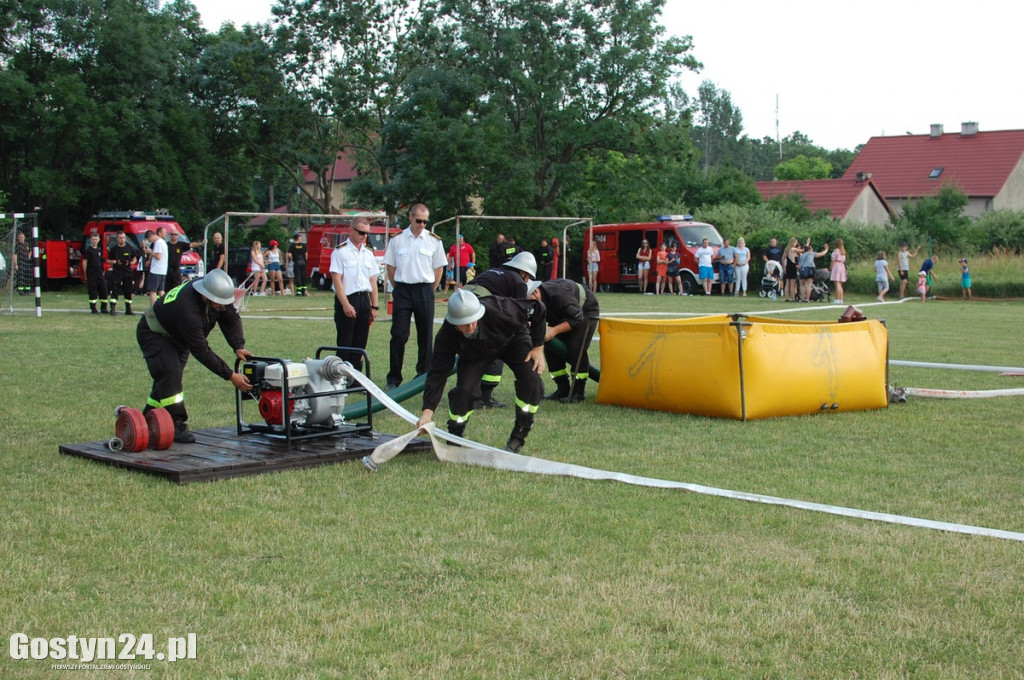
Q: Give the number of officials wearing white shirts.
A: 2